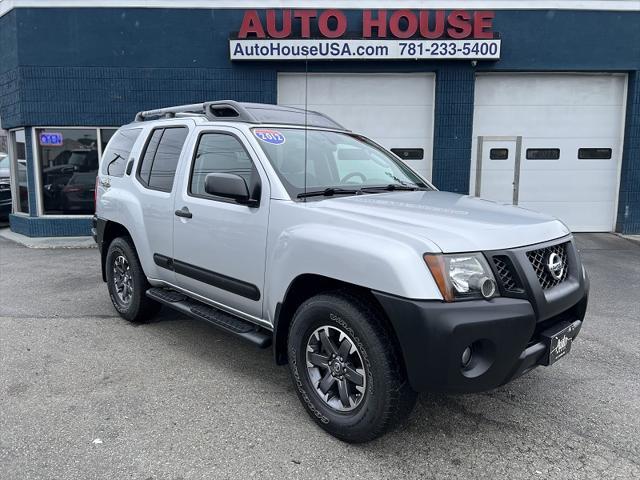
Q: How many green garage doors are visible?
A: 0